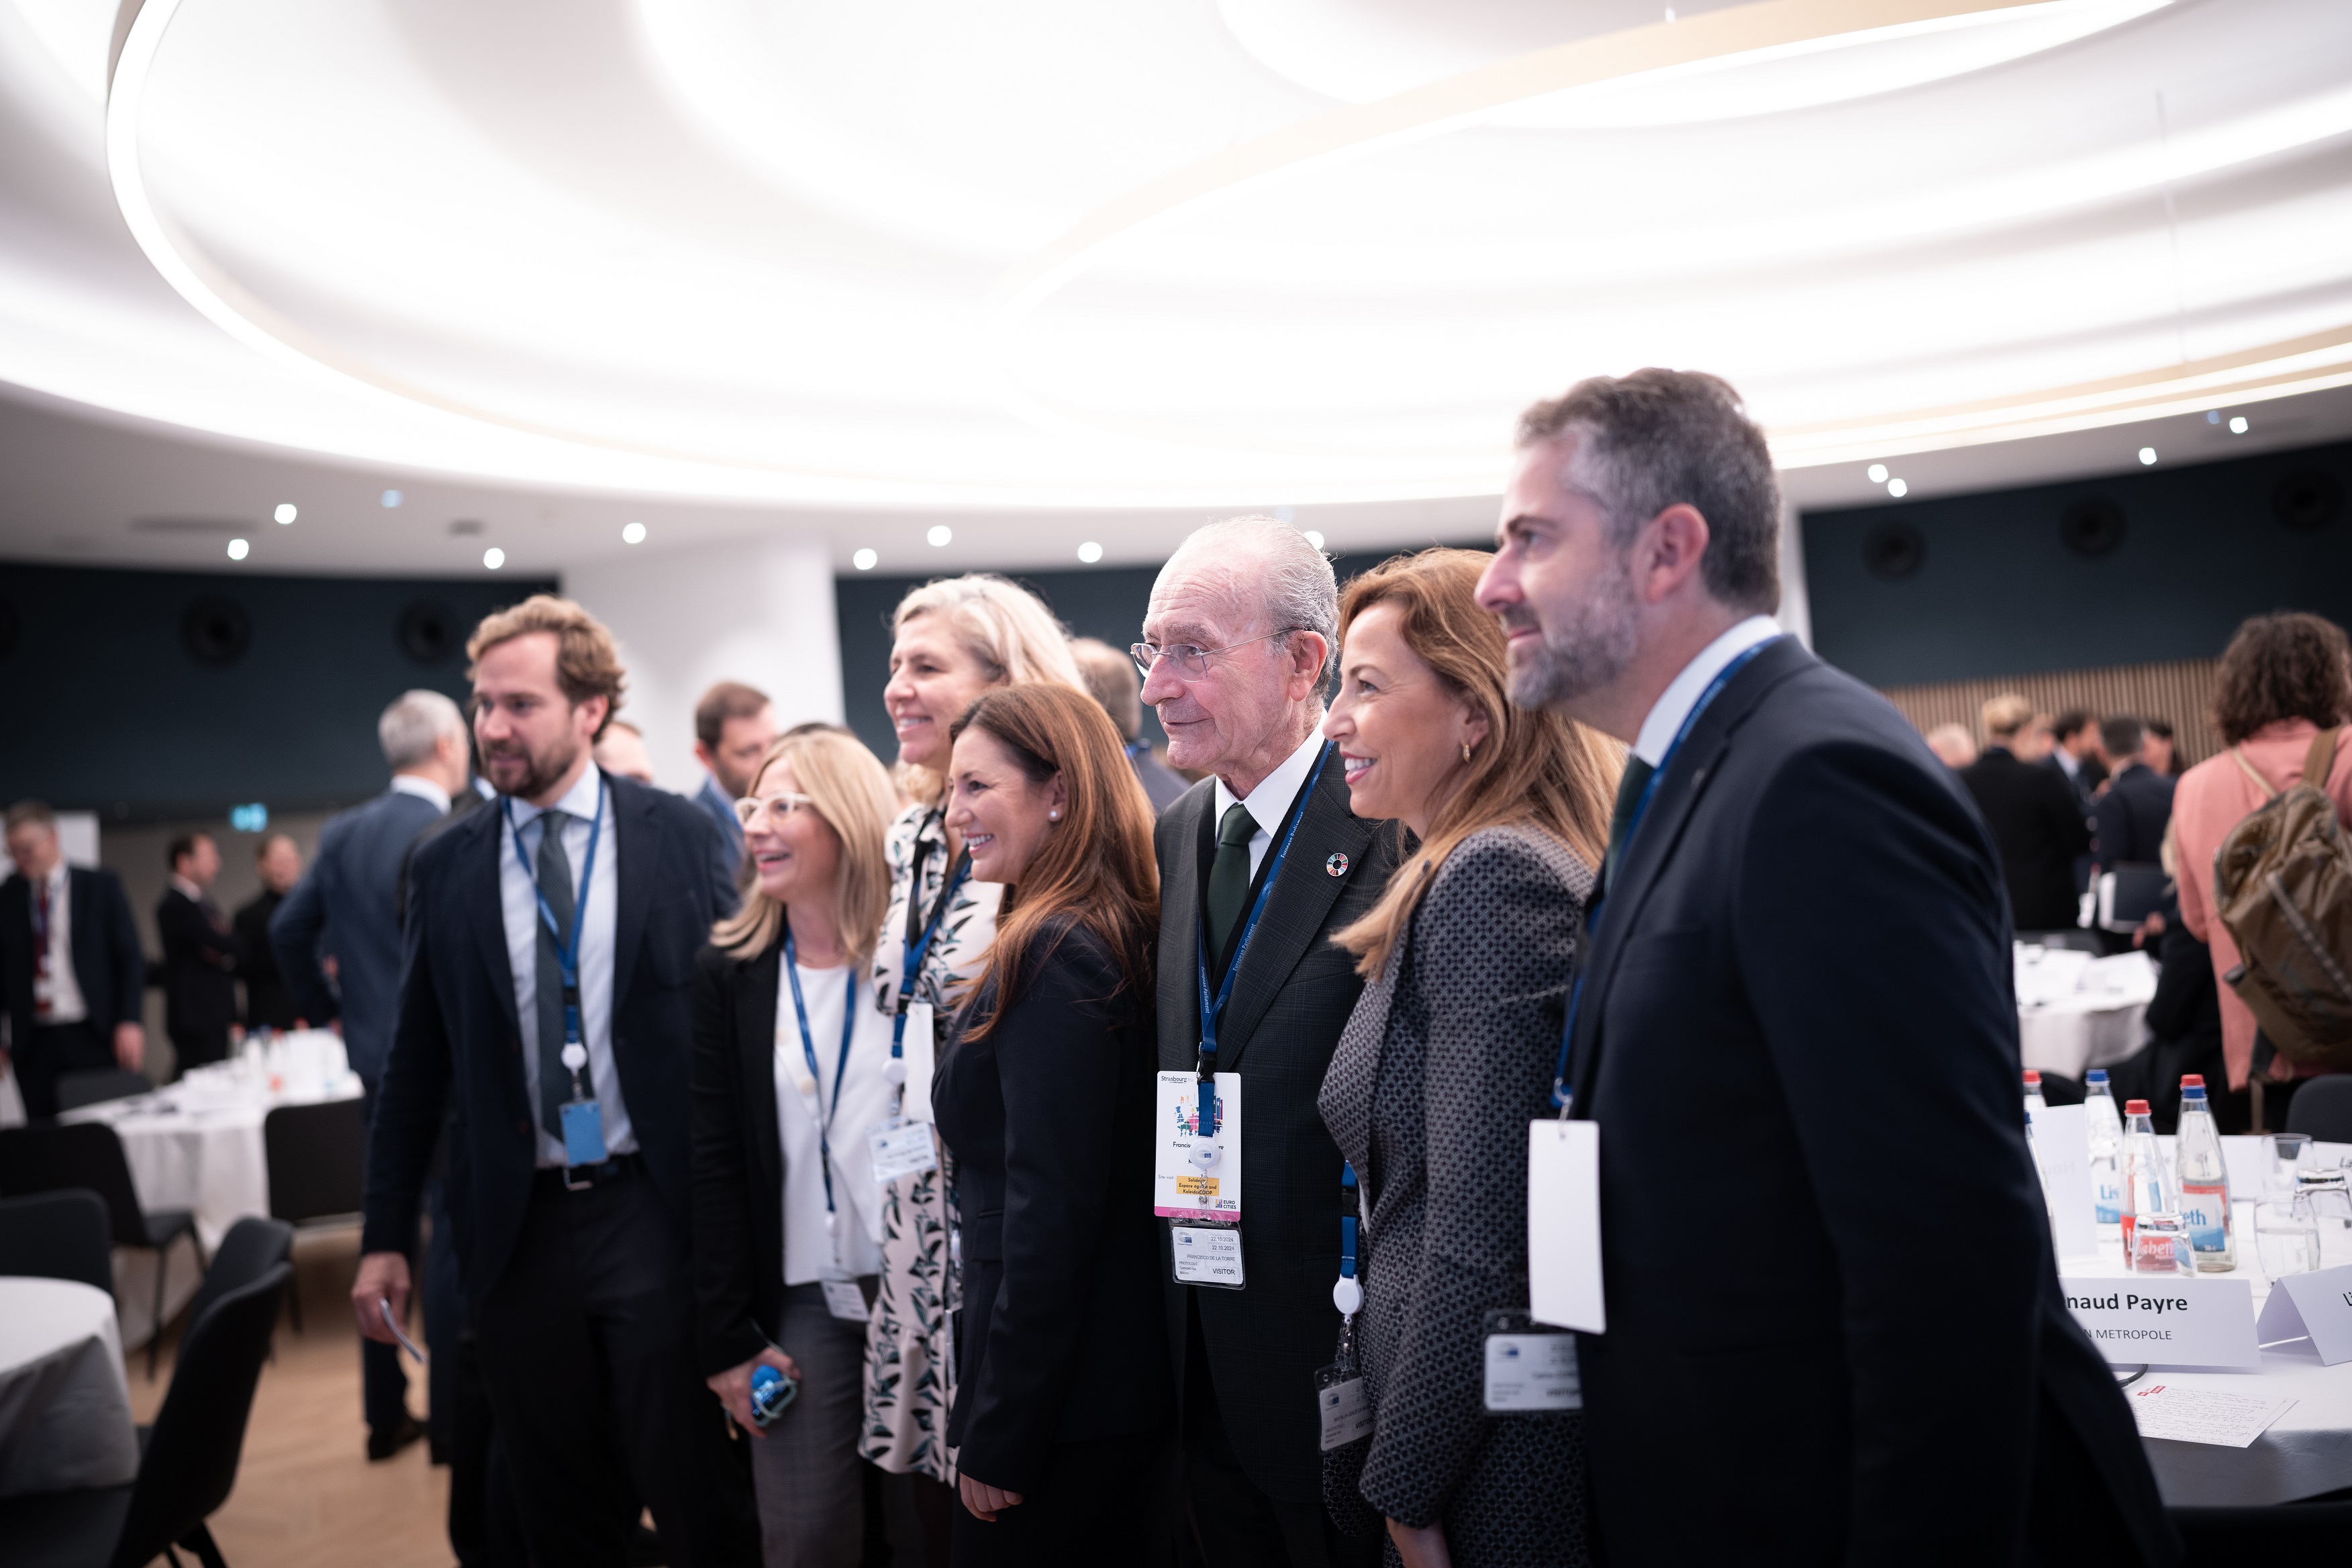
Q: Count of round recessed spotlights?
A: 12